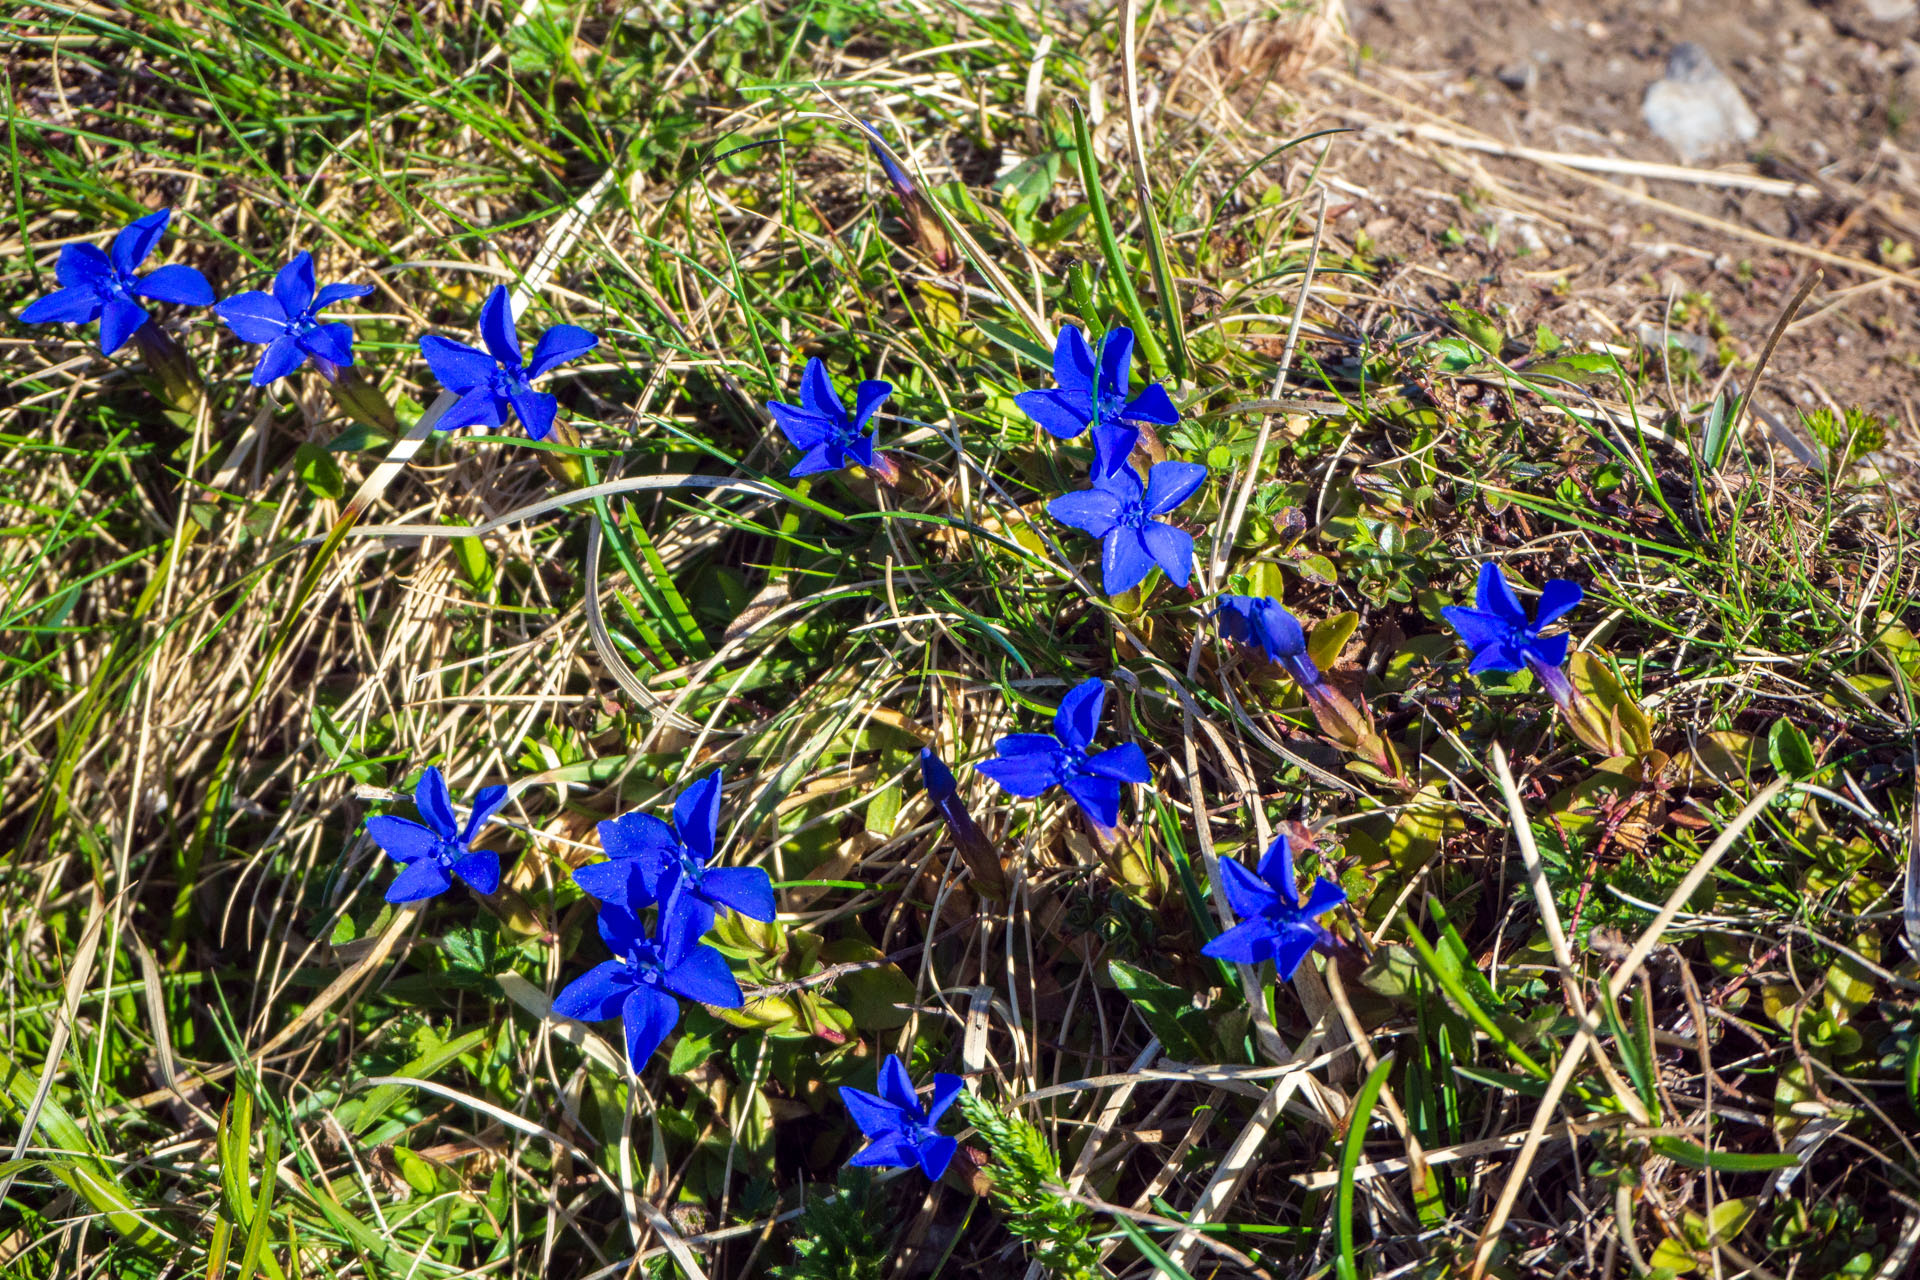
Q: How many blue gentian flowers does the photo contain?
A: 14